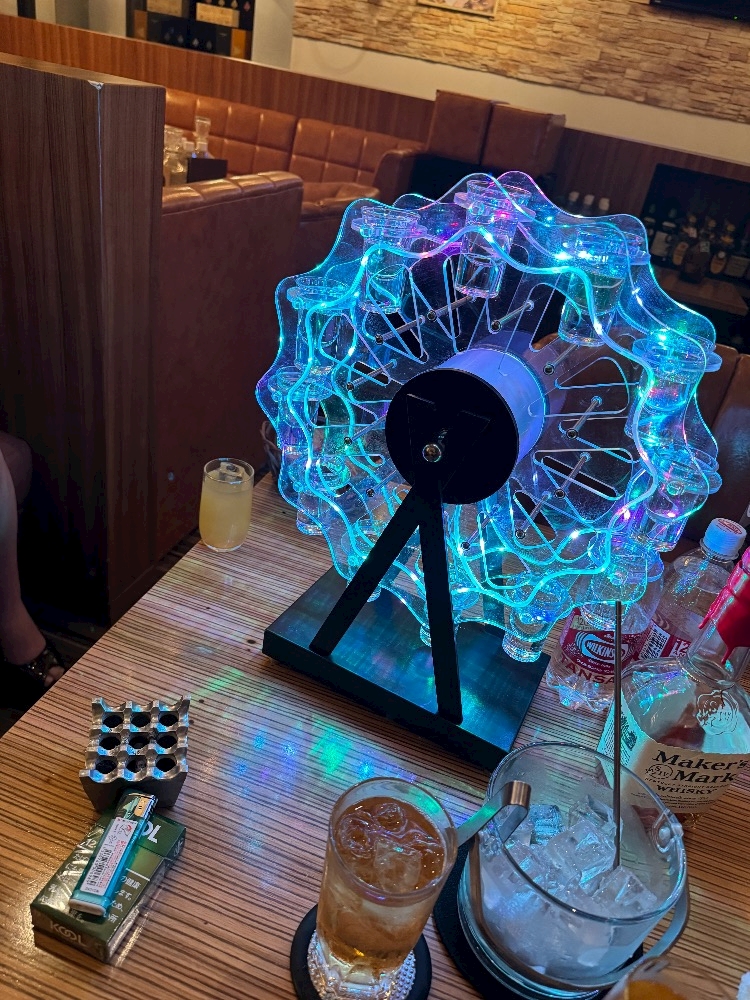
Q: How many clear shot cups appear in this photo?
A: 12